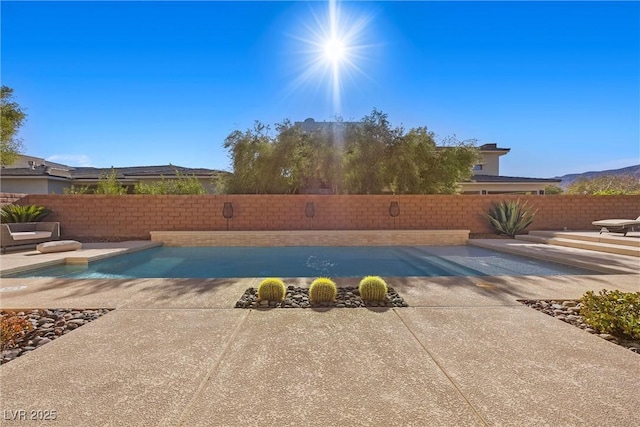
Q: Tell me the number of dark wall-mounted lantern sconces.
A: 3